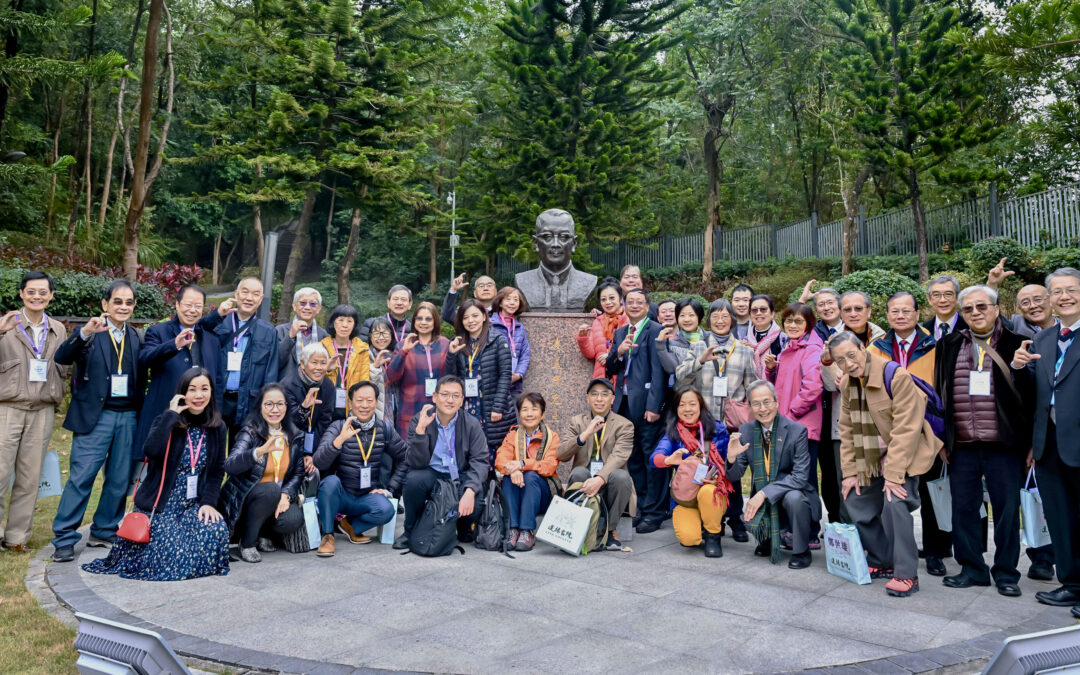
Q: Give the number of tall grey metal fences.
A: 1